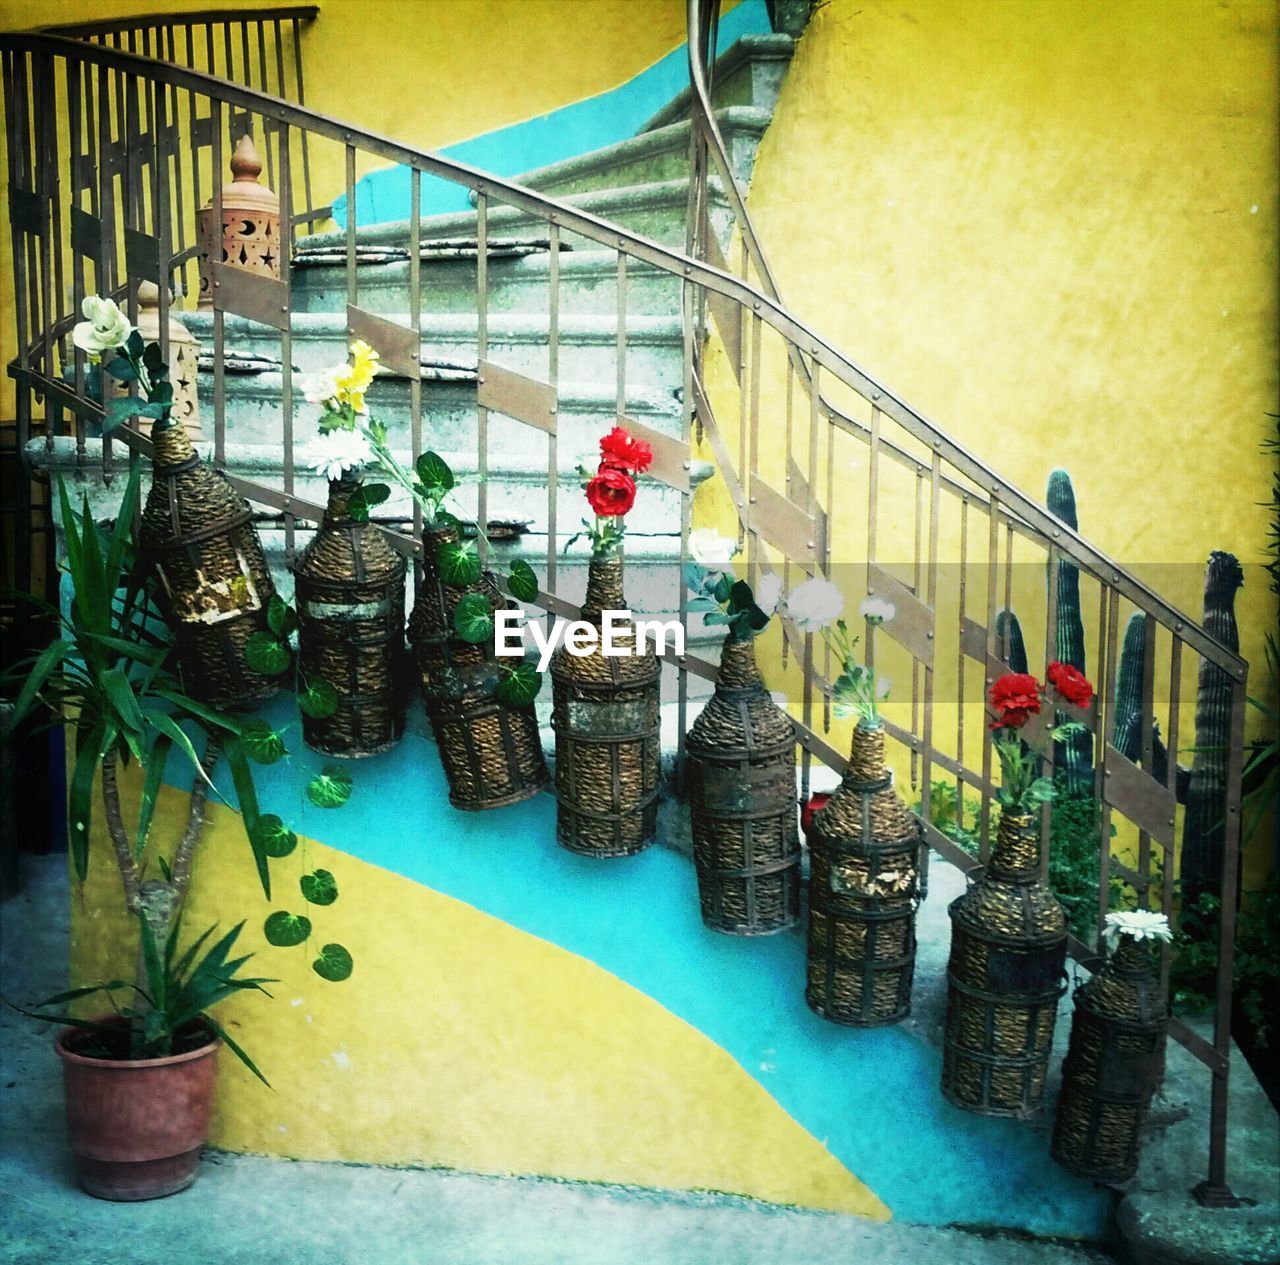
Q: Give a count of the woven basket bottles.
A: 8